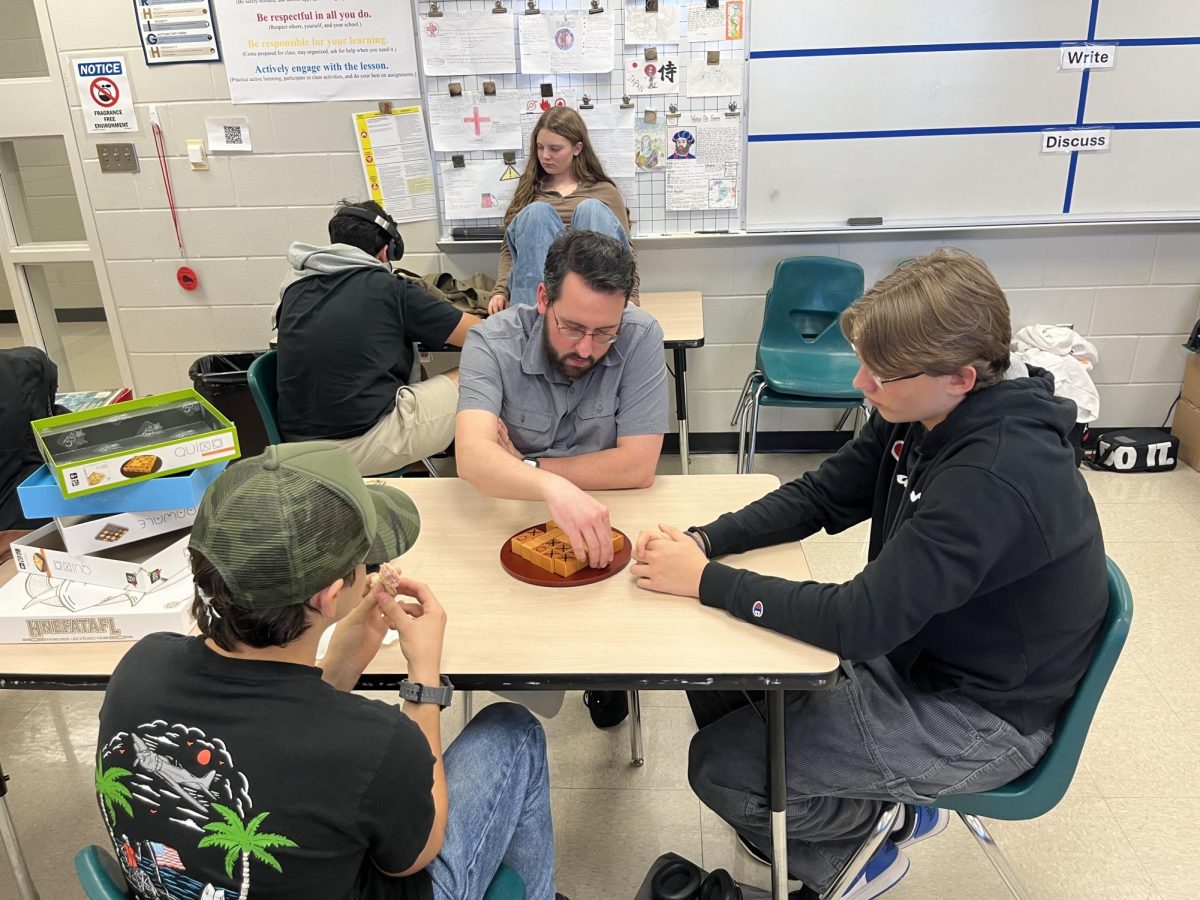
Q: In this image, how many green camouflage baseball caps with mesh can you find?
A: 1